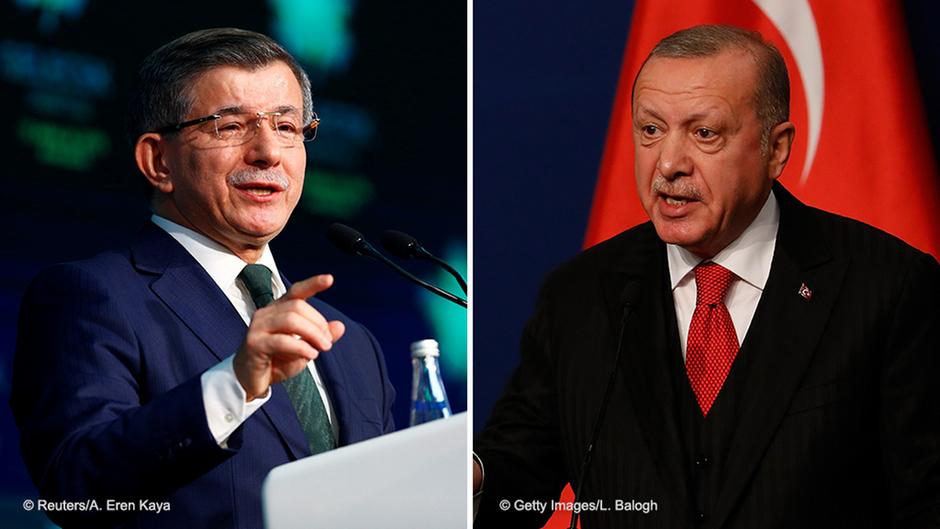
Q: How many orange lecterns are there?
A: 0